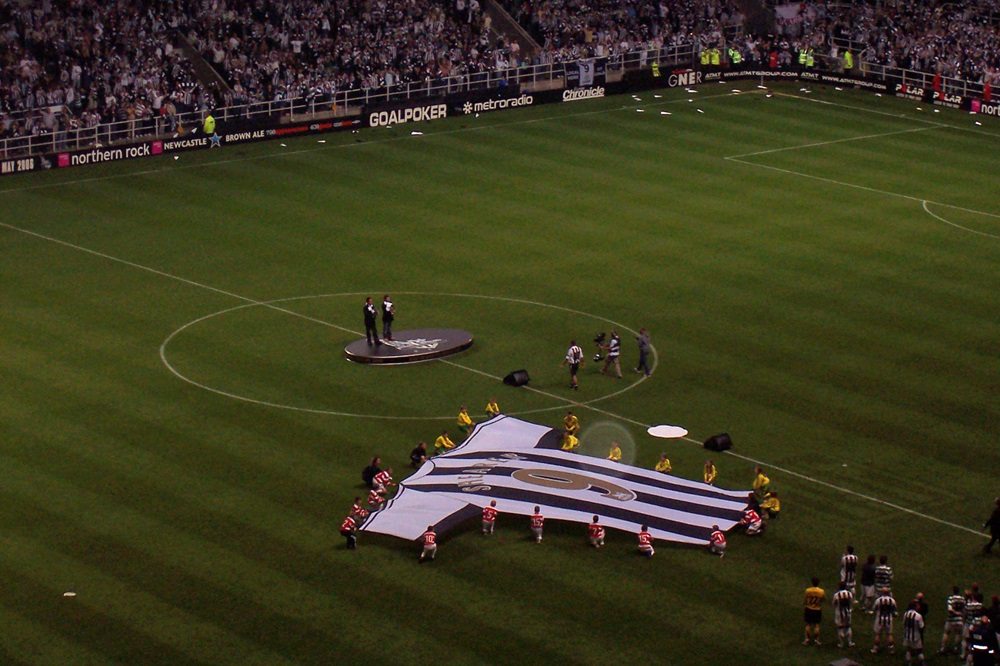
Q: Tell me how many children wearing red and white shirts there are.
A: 11